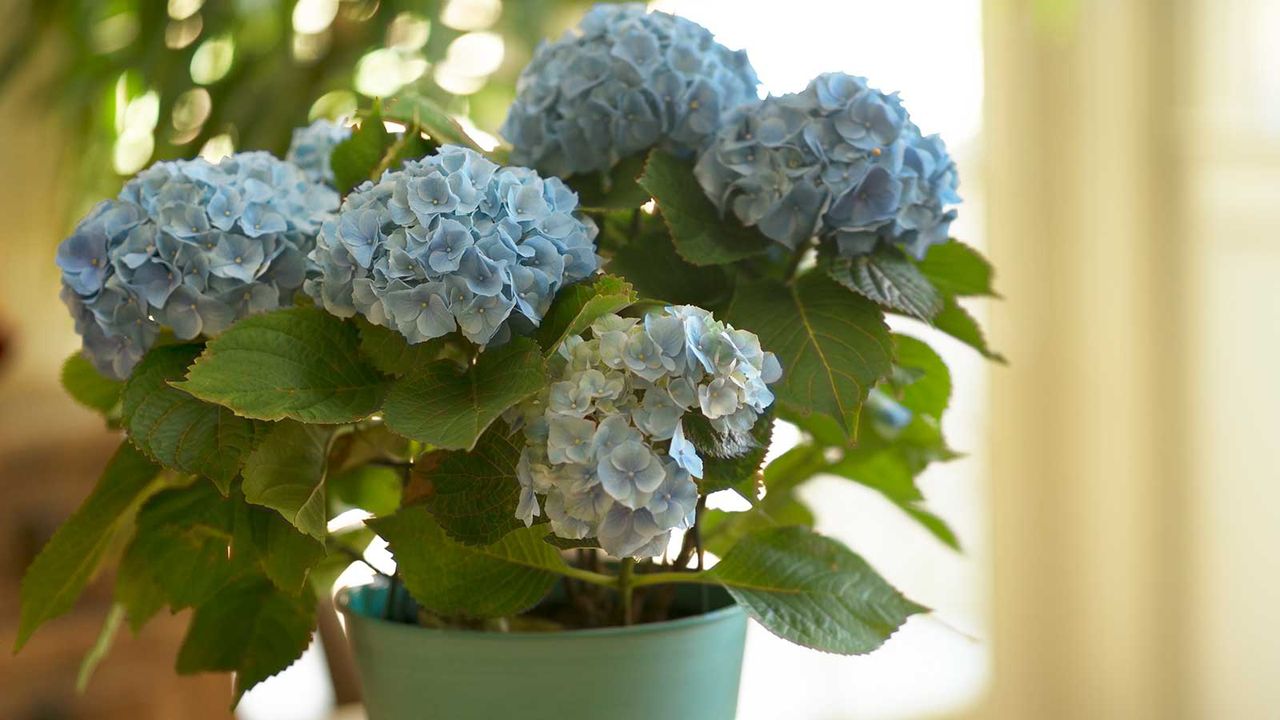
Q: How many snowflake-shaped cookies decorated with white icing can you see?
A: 0